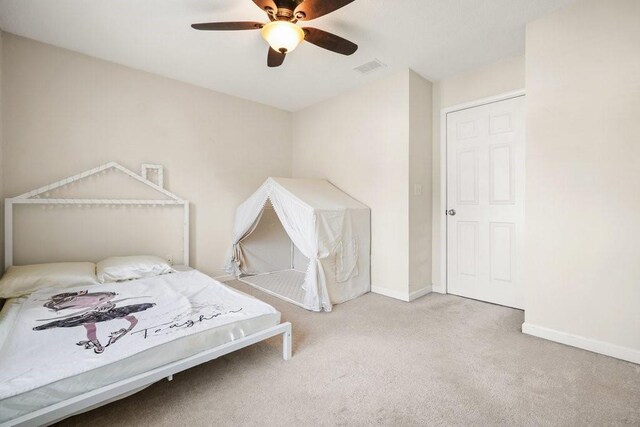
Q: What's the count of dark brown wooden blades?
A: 5